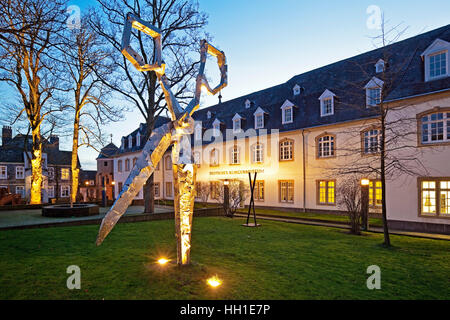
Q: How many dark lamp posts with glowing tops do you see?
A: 2